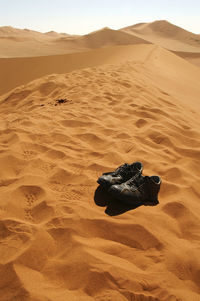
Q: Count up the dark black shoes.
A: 2